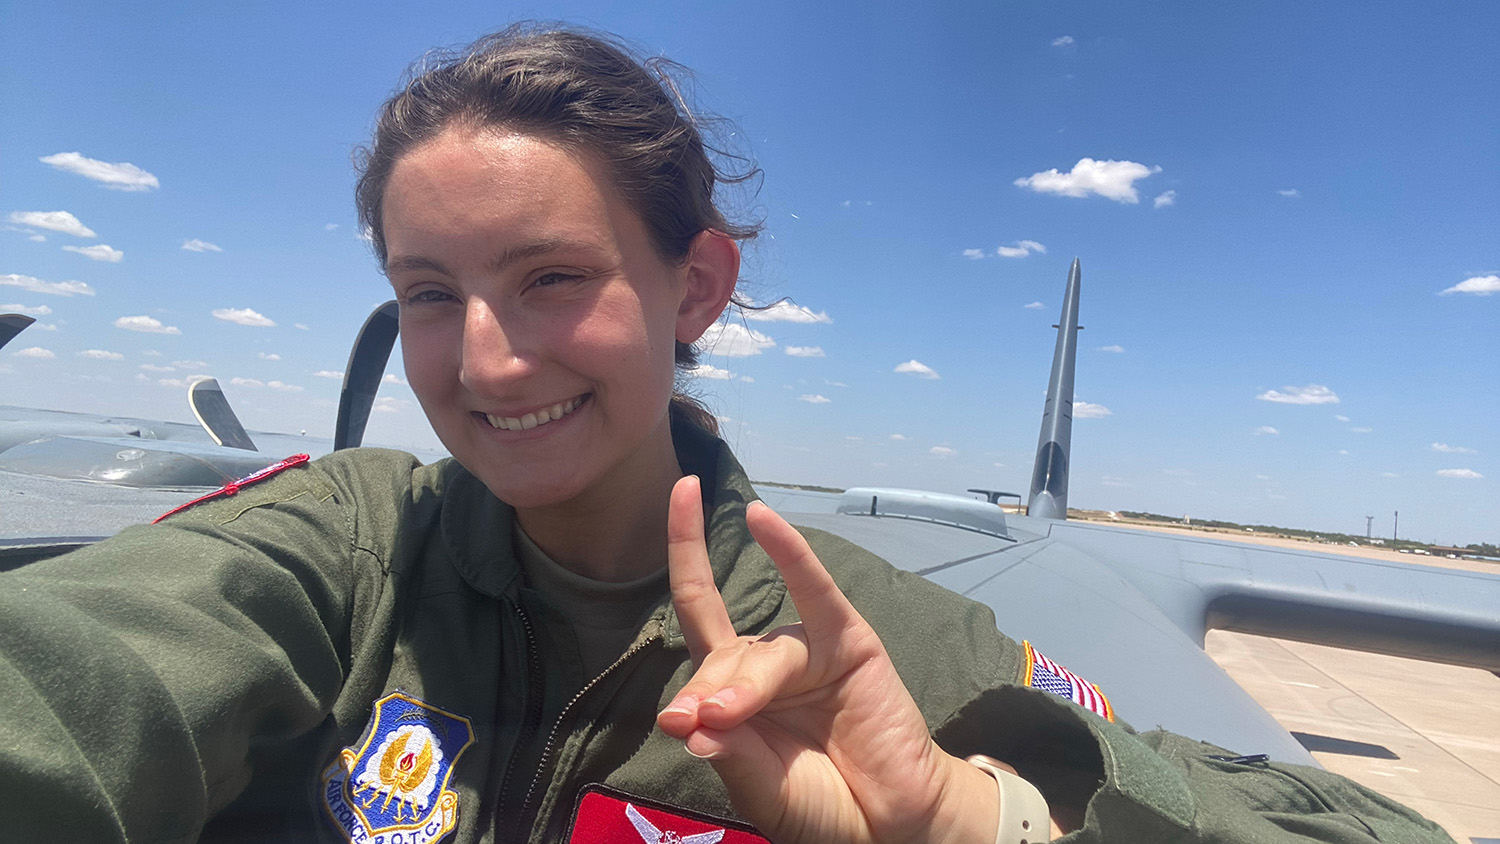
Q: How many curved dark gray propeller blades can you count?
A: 3